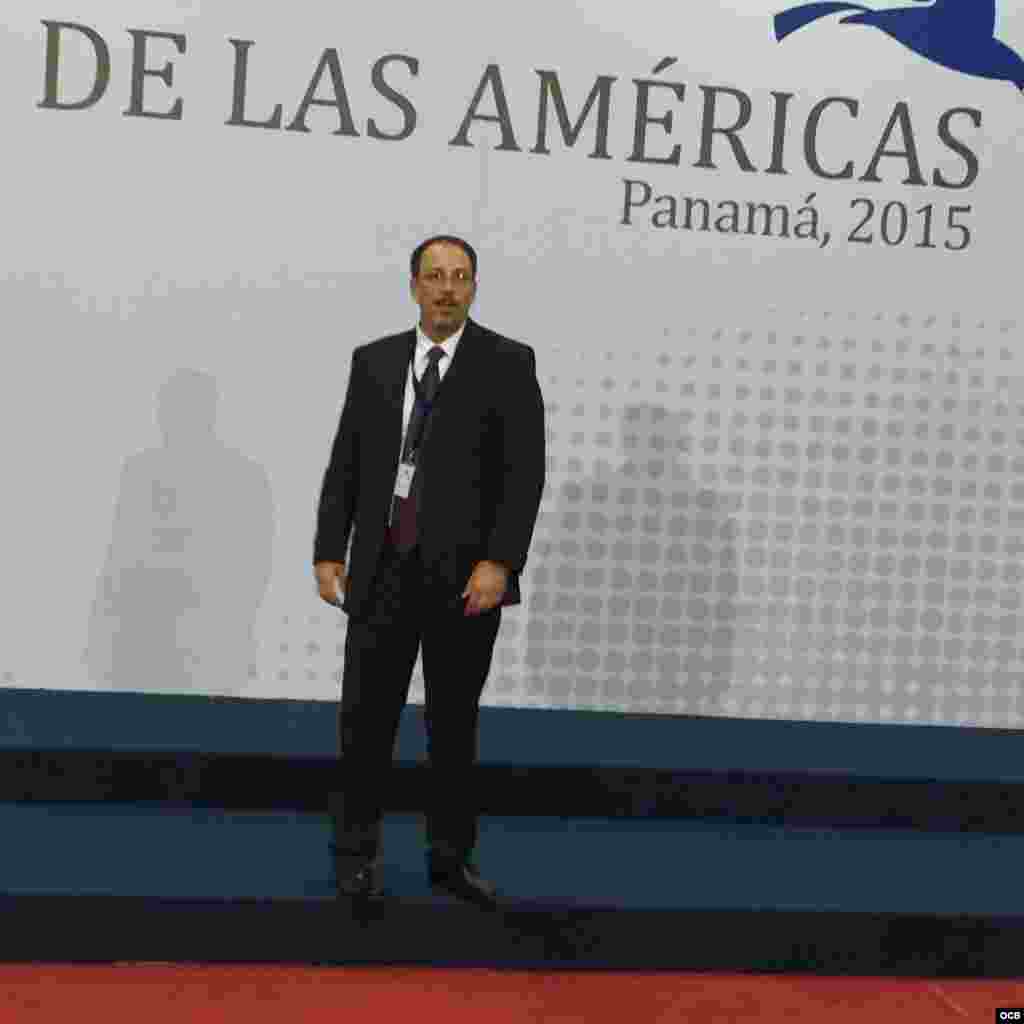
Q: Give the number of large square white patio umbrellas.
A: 0